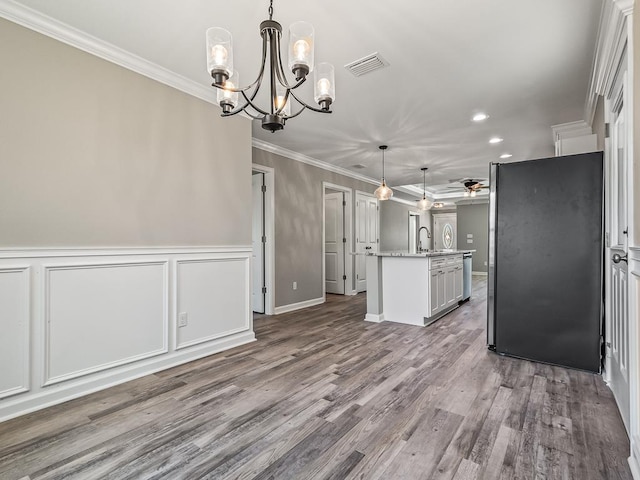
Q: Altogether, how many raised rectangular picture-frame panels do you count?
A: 3